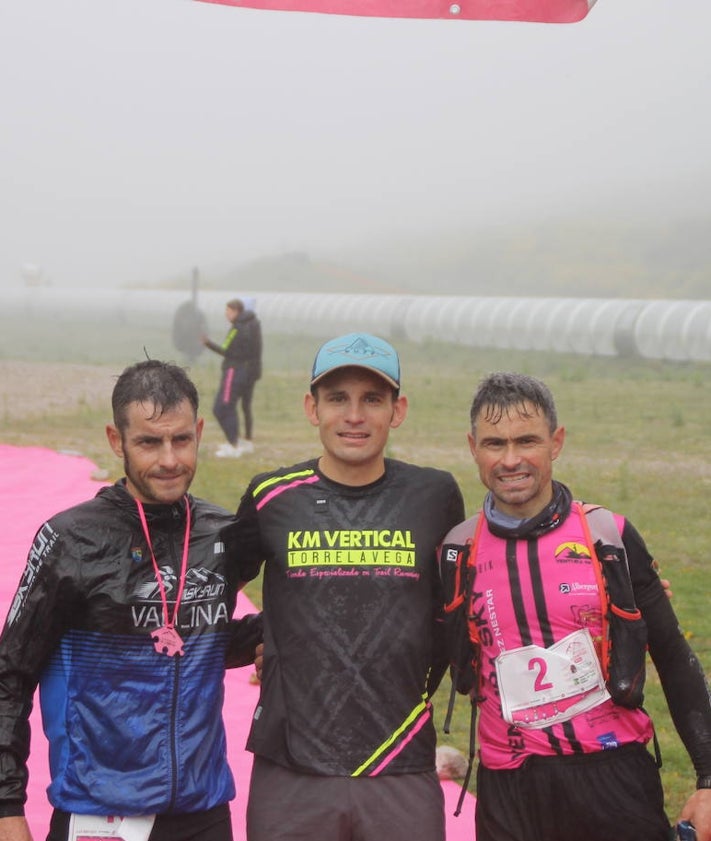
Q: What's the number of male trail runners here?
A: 3